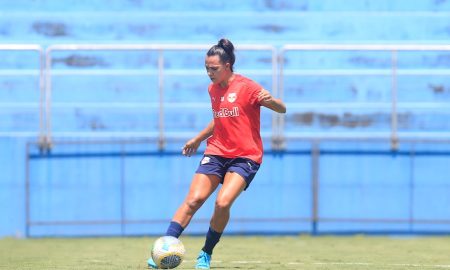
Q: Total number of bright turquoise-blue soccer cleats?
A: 2